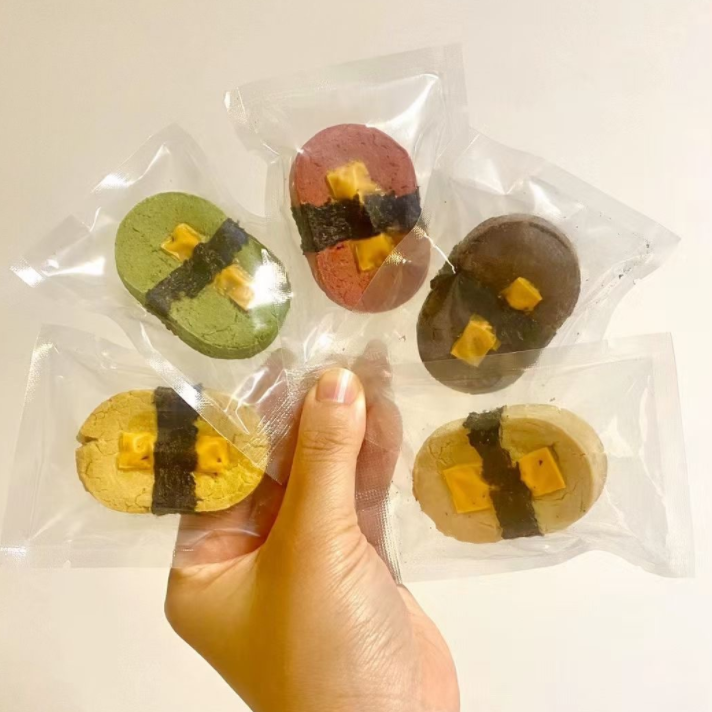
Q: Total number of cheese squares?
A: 10